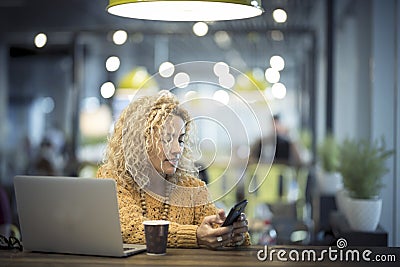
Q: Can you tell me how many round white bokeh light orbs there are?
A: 14